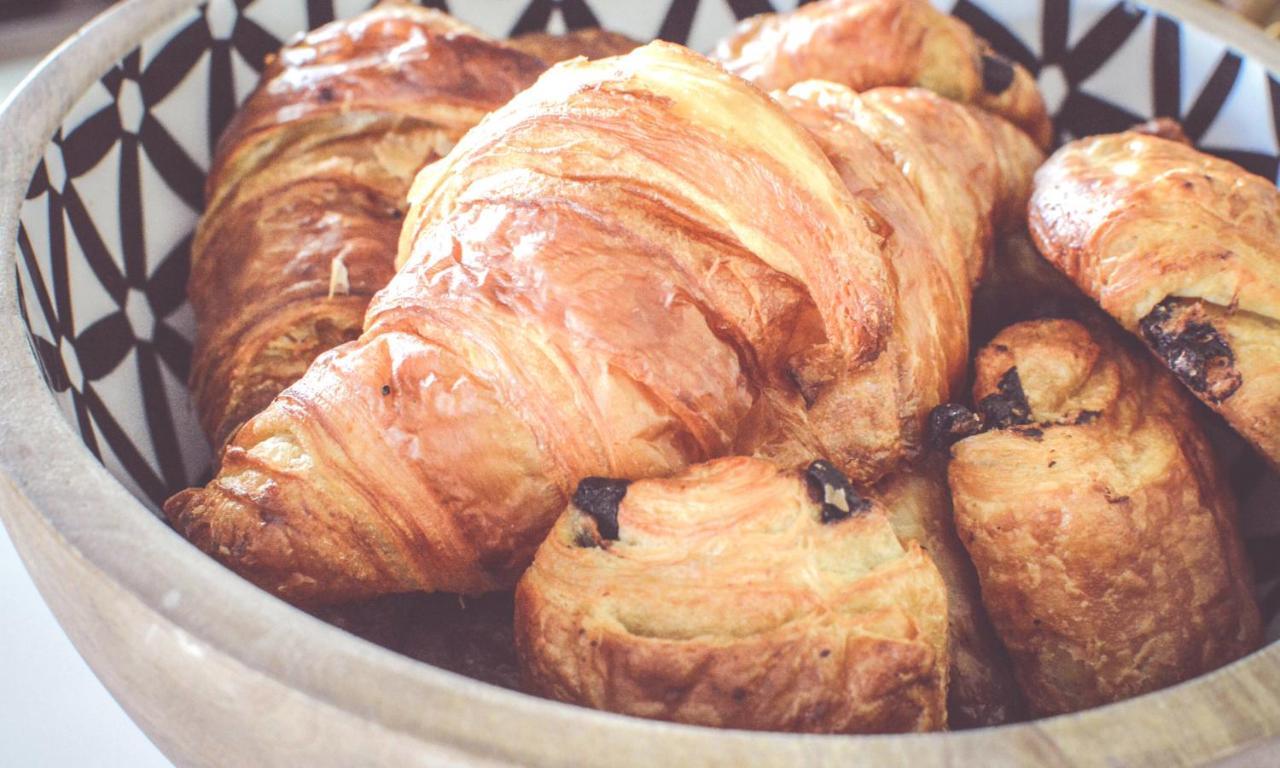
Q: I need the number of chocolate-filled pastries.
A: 4